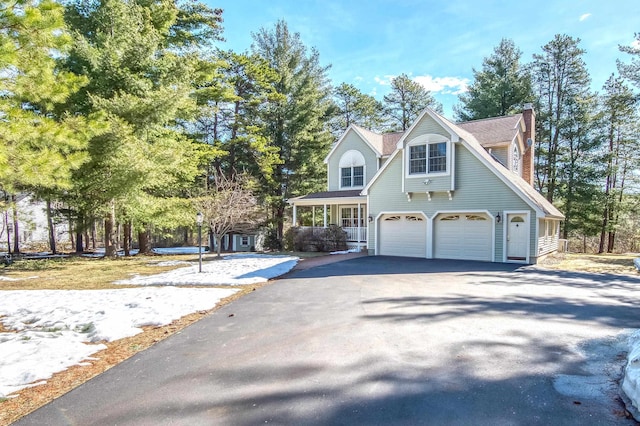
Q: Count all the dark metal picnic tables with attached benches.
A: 0